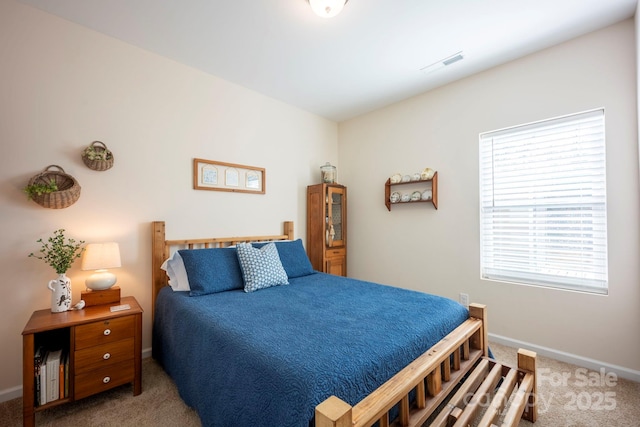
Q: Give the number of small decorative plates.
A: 8